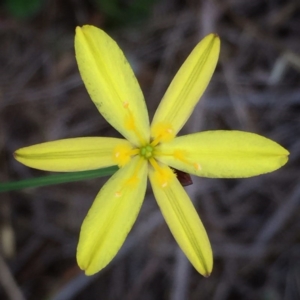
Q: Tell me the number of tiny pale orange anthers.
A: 6